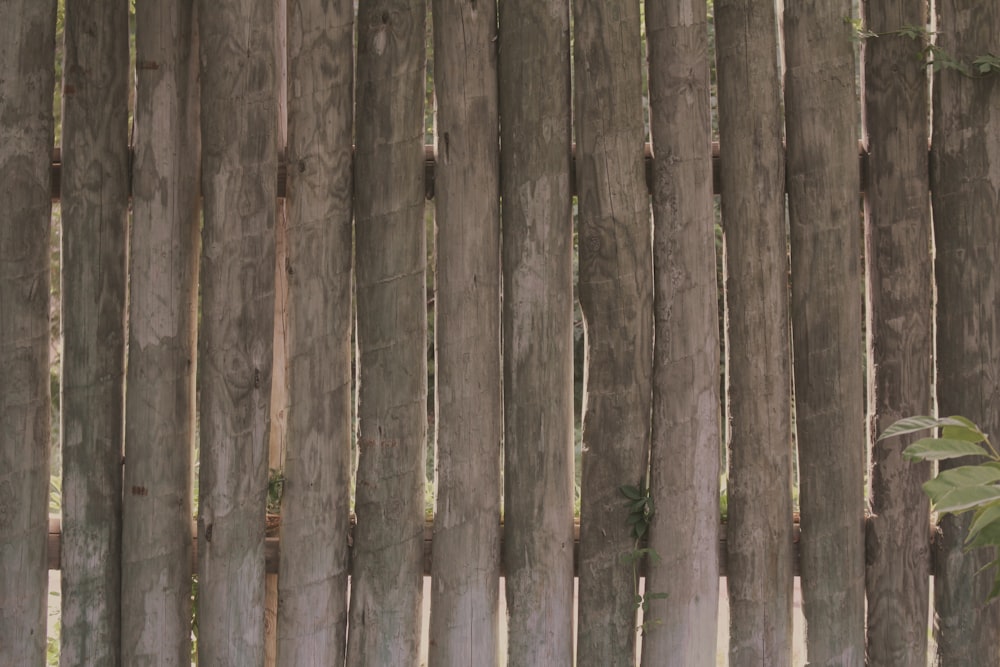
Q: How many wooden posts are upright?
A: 14